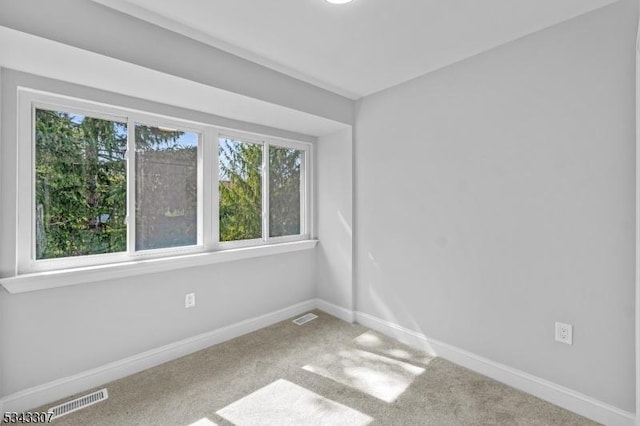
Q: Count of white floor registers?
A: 2